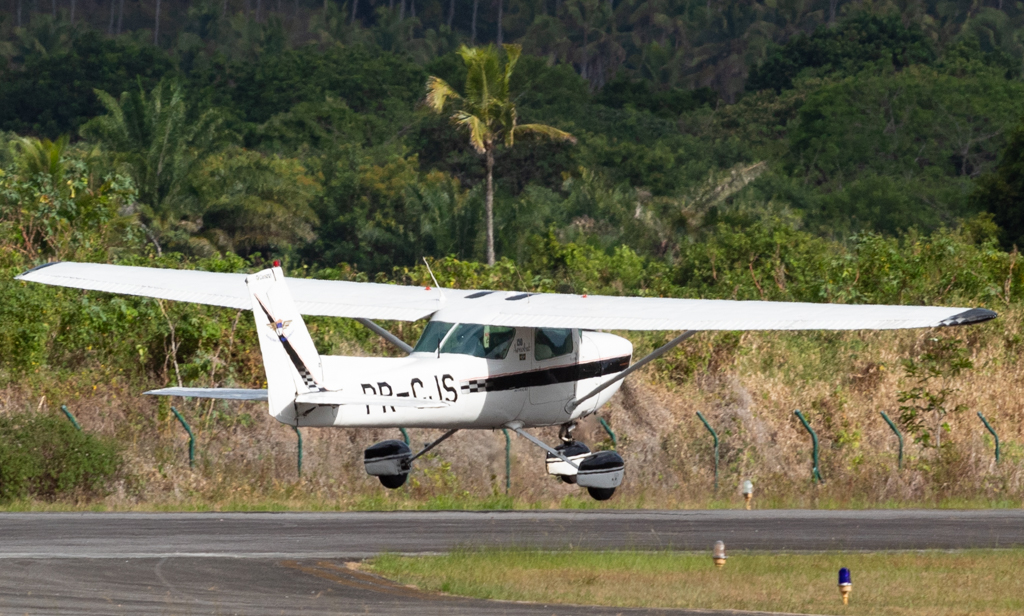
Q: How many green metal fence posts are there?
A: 10